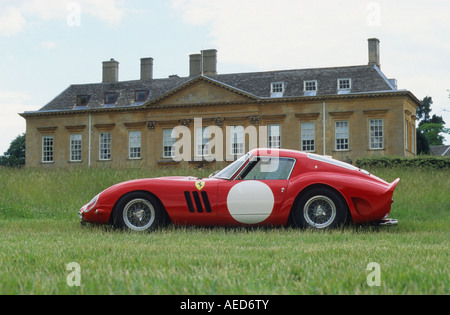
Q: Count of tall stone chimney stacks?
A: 5